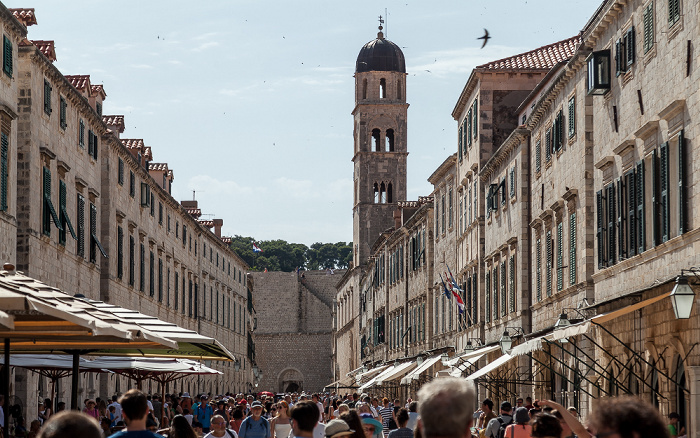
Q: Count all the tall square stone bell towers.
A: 1